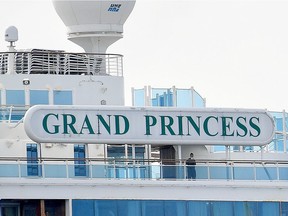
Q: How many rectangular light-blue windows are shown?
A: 3